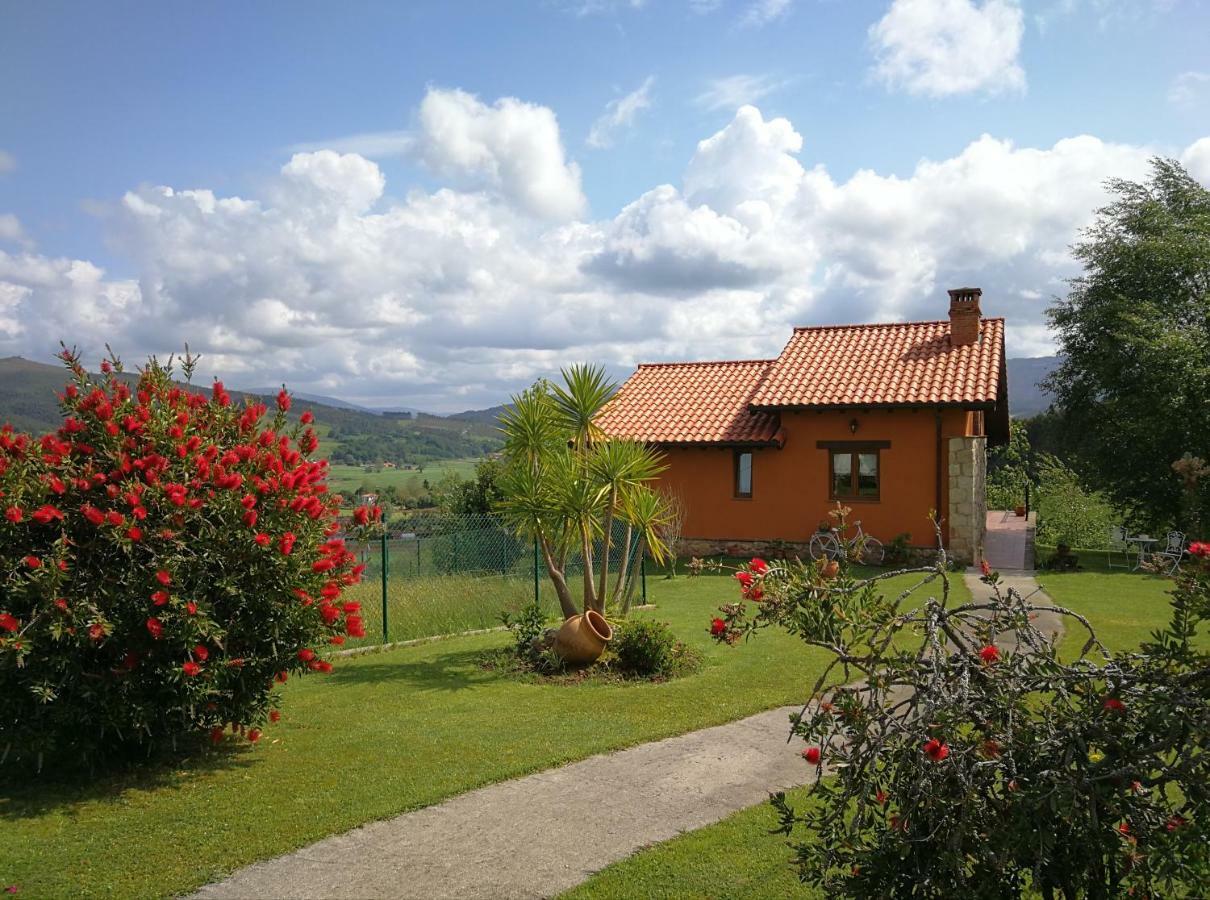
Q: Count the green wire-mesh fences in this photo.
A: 1